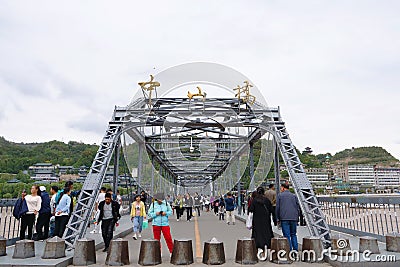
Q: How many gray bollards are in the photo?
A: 14